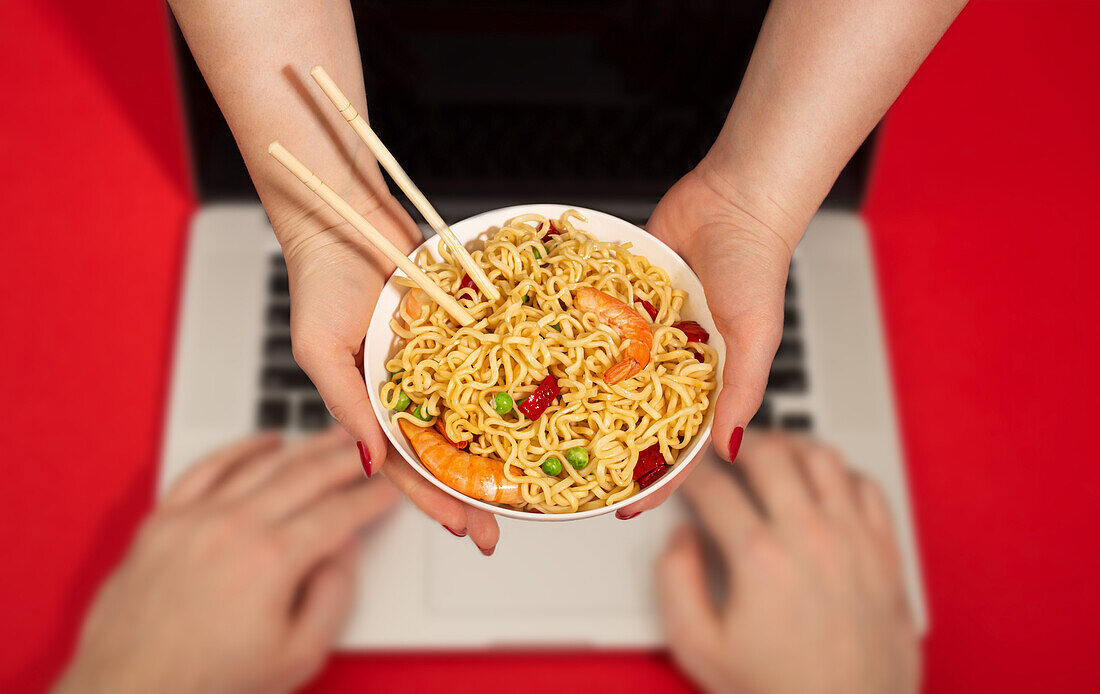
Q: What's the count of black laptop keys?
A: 14